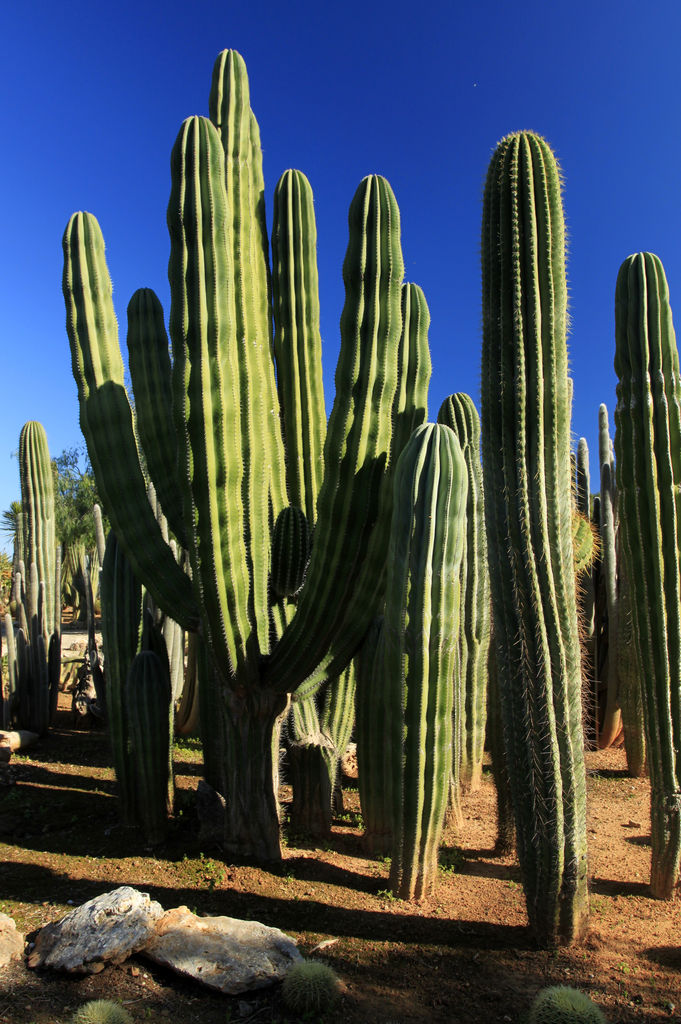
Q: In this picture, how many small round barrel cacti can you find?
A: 3